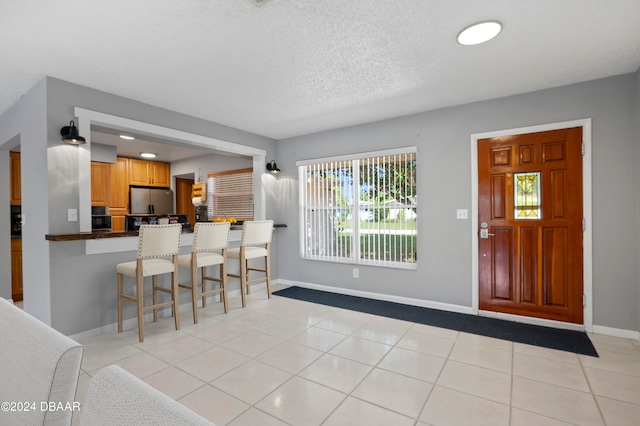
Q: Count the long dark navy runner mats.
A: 1